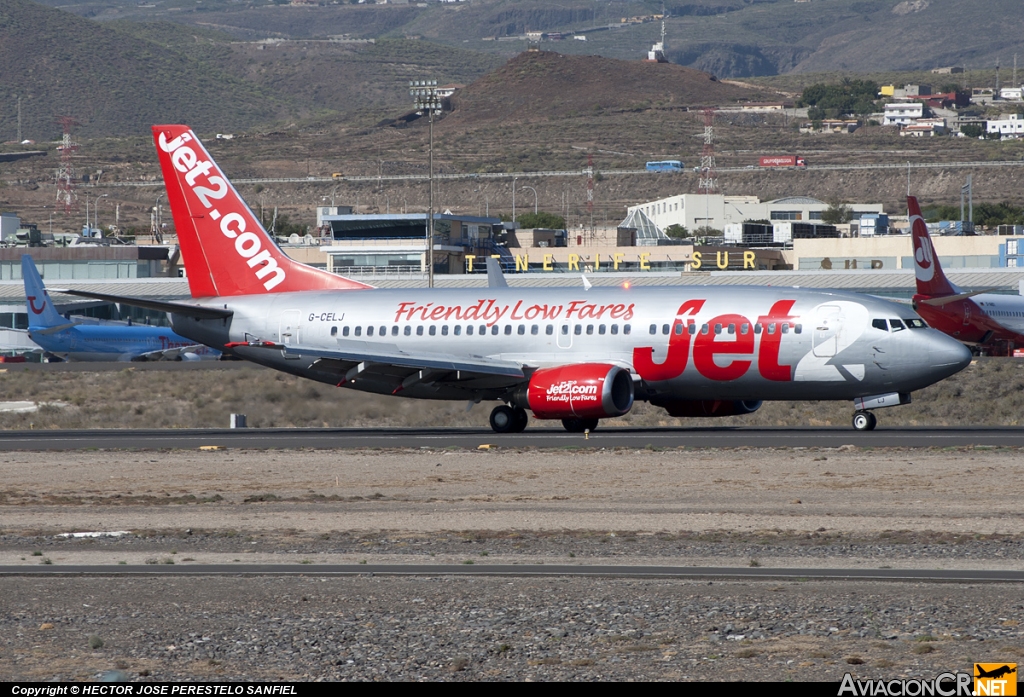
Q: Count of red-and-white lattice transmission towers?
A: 3